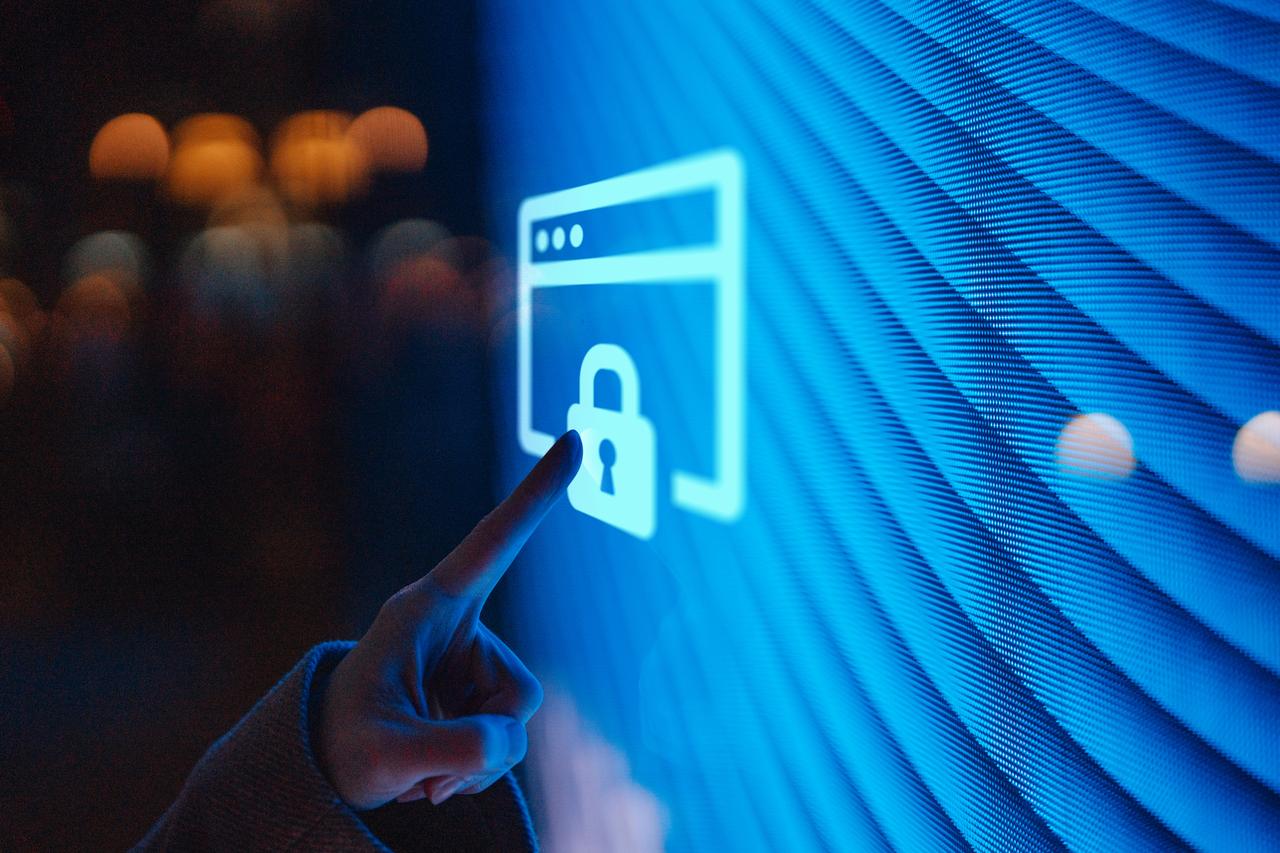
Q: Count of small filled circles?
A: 3